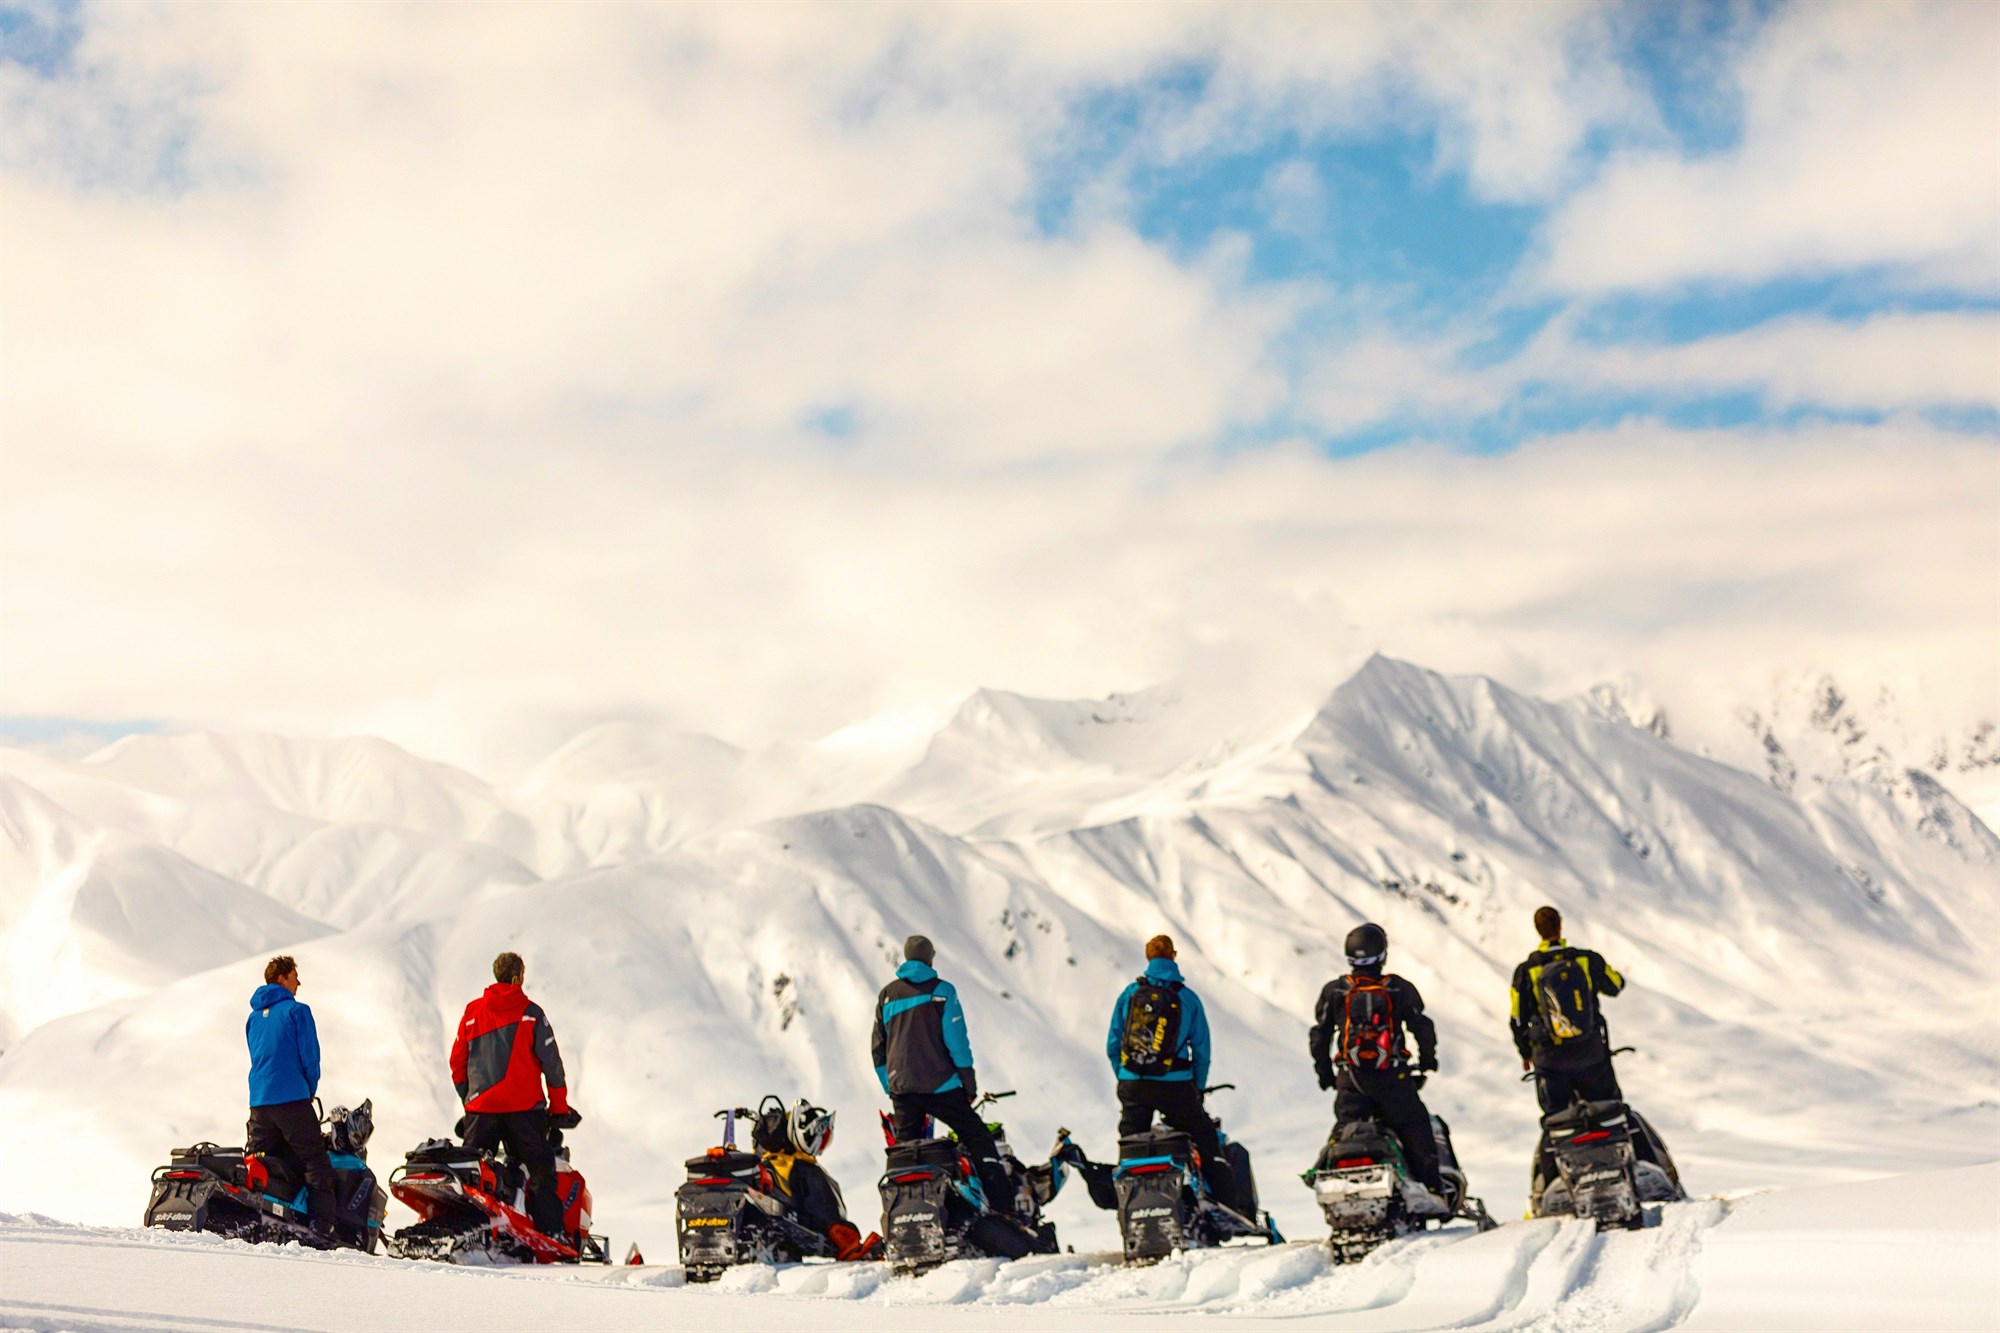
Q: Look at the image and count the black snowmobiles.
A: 6